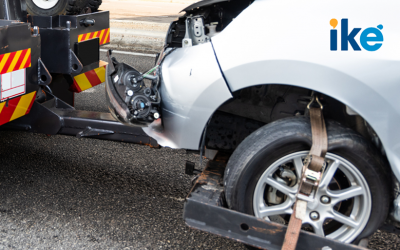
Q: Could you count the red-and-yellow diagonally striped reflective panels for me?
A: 4